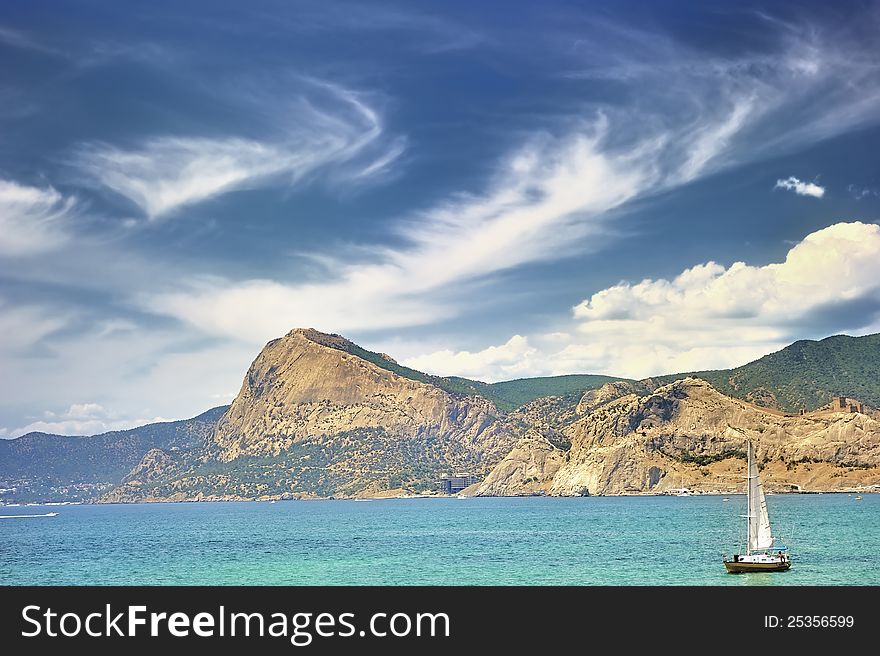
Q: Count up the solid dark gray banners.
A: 1